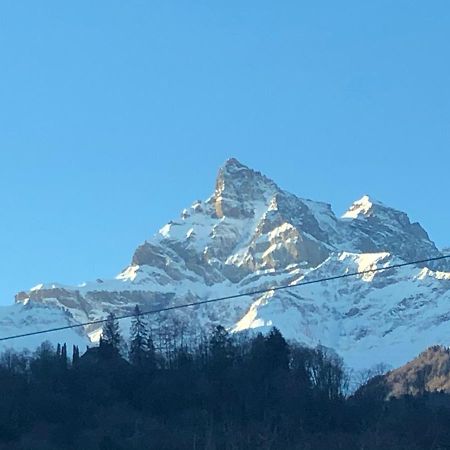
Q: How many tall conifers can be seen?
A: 2